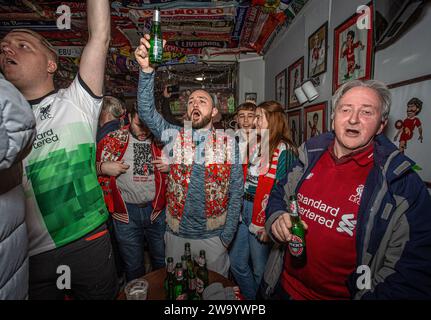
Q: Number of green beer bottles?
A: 7